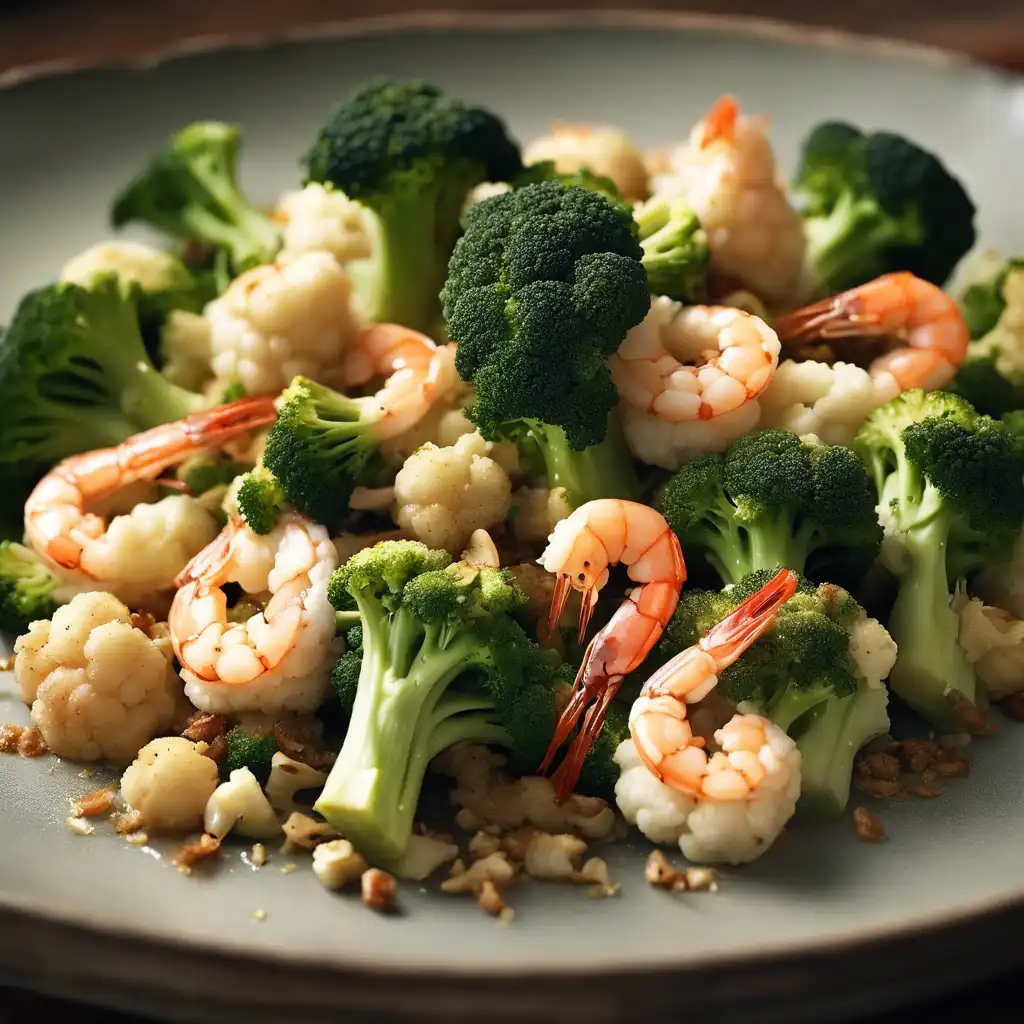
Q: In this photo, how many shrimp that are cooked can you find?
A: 8